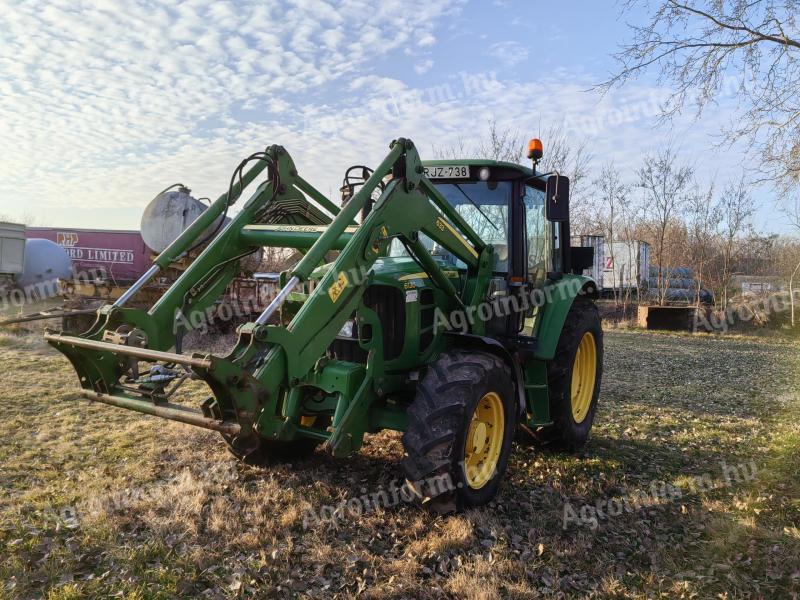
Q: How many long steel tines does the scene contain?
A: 0